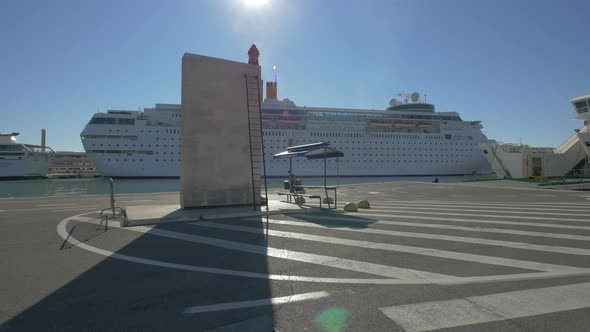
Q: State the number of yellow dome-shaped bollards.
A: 4